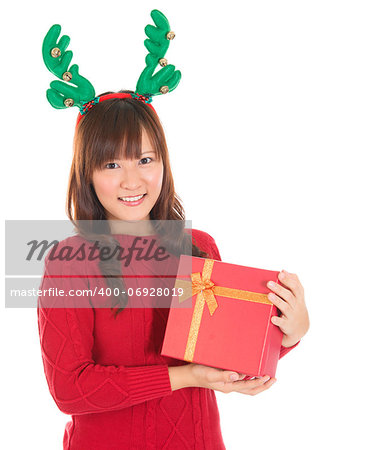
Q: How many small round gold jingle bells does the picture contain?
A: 6